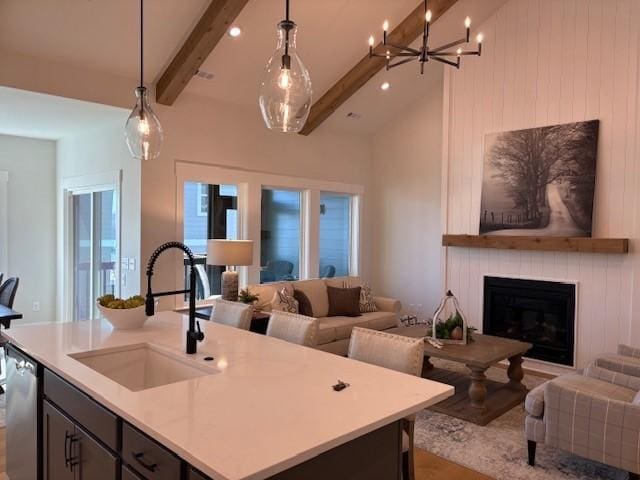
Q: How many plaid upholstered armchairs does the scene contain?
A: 2